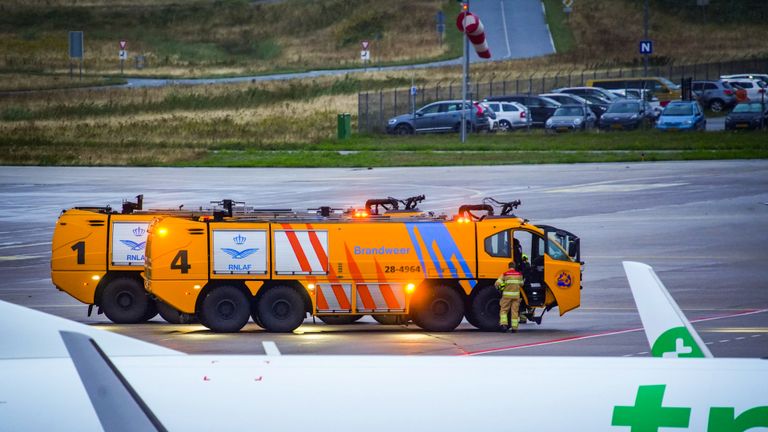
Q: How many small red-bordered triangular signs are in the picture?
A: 2